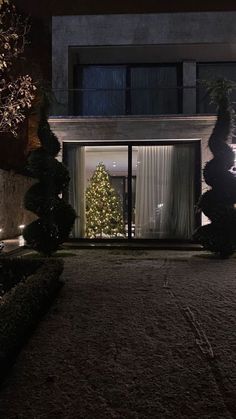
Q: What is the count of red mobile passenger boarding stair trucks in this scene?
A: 0